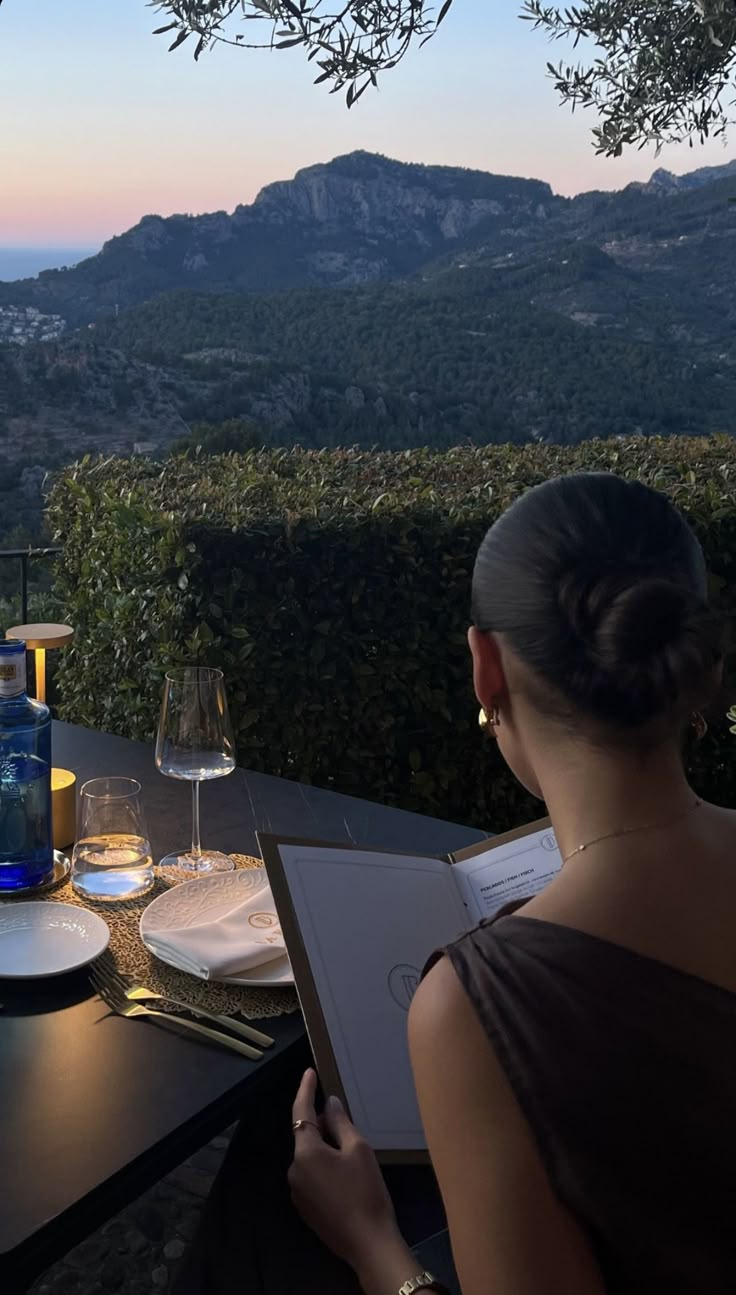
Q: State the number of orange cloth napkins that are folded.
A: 0